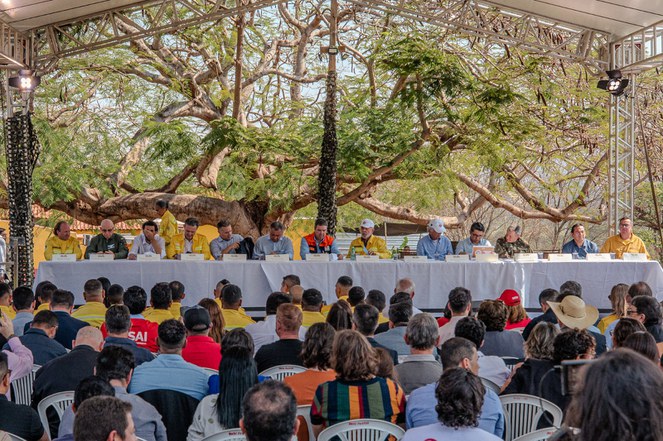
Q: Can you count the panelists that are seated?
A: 13